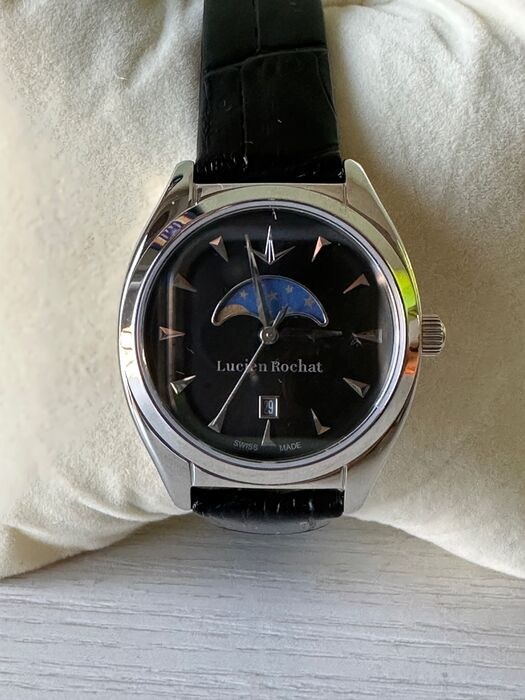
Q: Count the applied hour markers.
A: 12